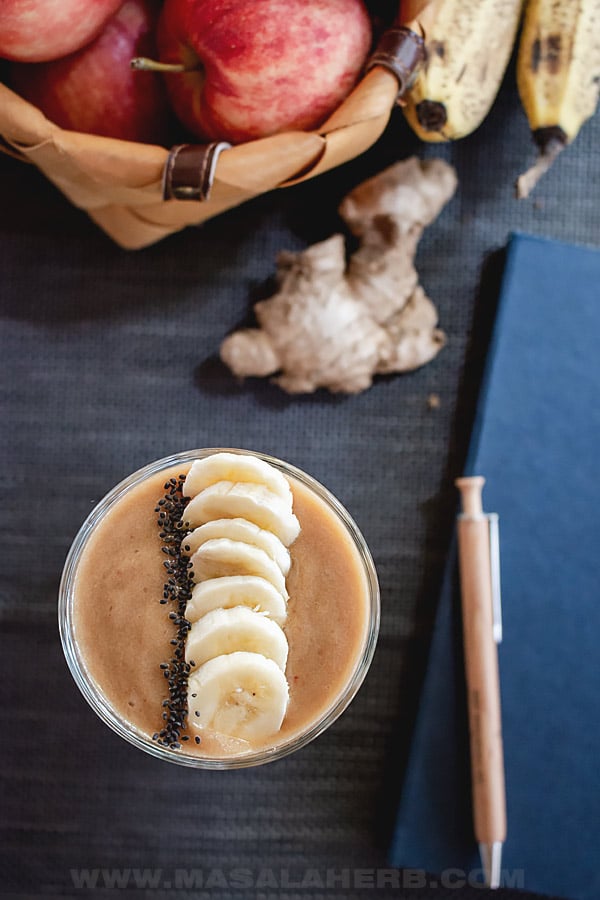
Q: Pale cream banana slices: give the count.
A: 7